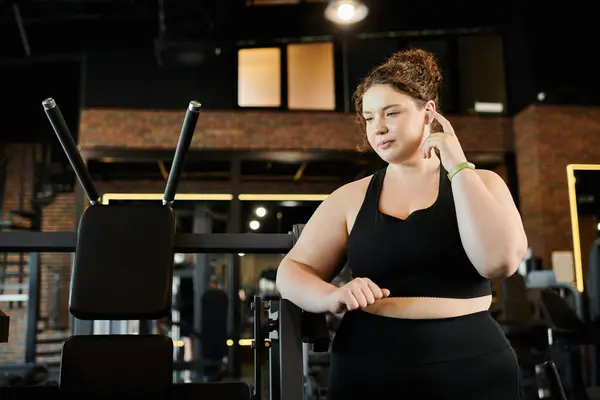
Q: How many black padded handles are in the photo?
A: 2